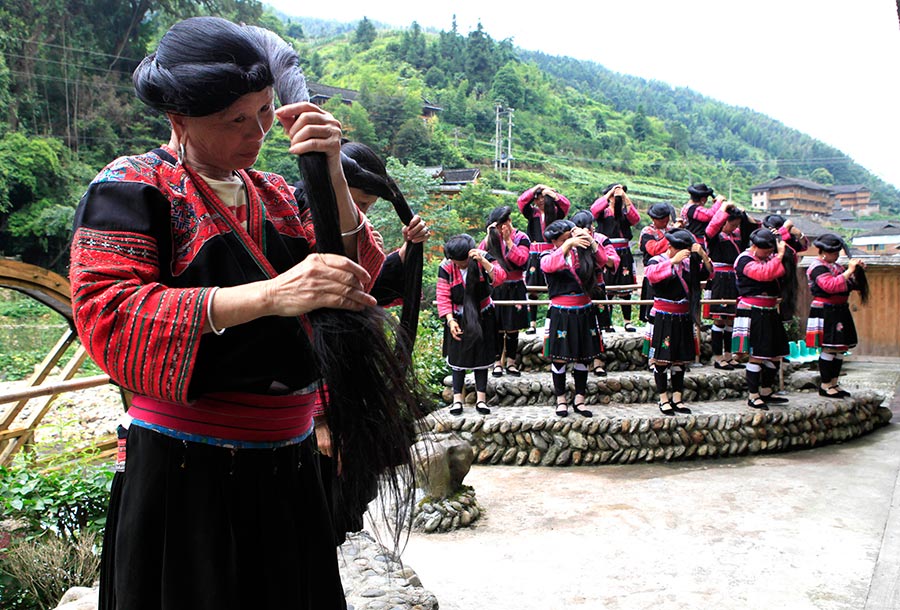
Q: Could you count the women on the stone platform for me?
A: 13